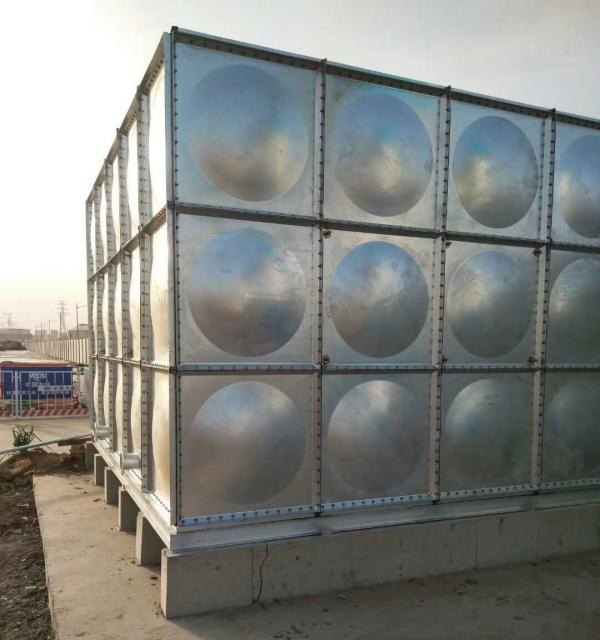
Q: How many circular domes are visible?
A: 12